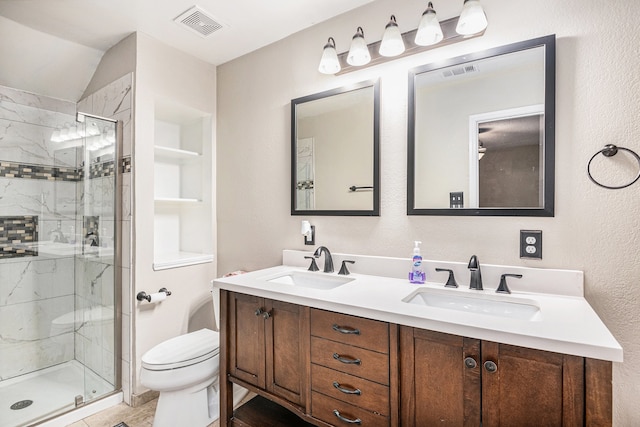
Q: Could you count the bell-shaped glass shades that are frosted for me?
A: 5